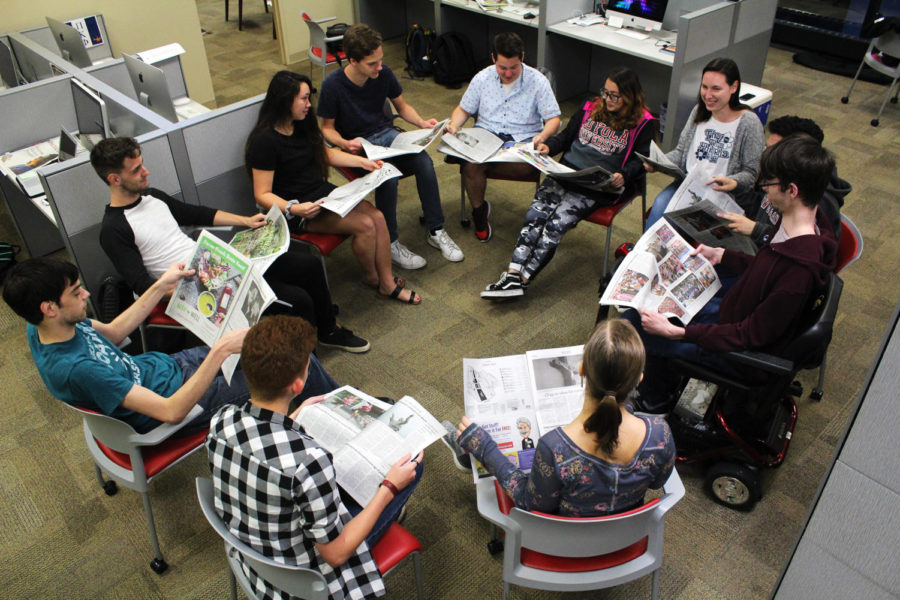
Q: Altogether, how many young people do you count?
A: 11